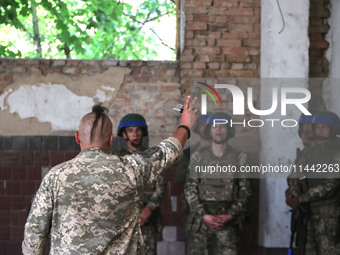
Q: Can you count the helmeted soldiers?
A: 5